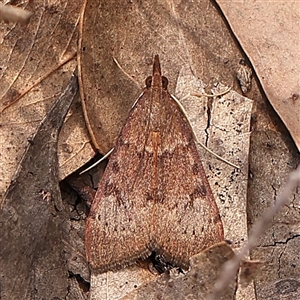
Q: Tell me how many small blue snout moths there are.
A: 0